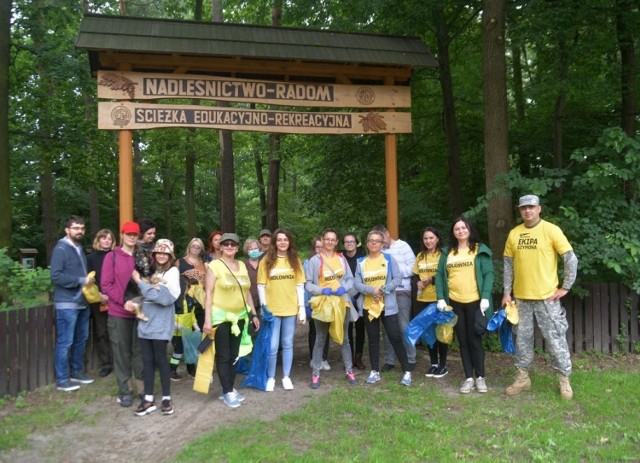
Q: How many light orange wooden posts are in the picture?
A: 2